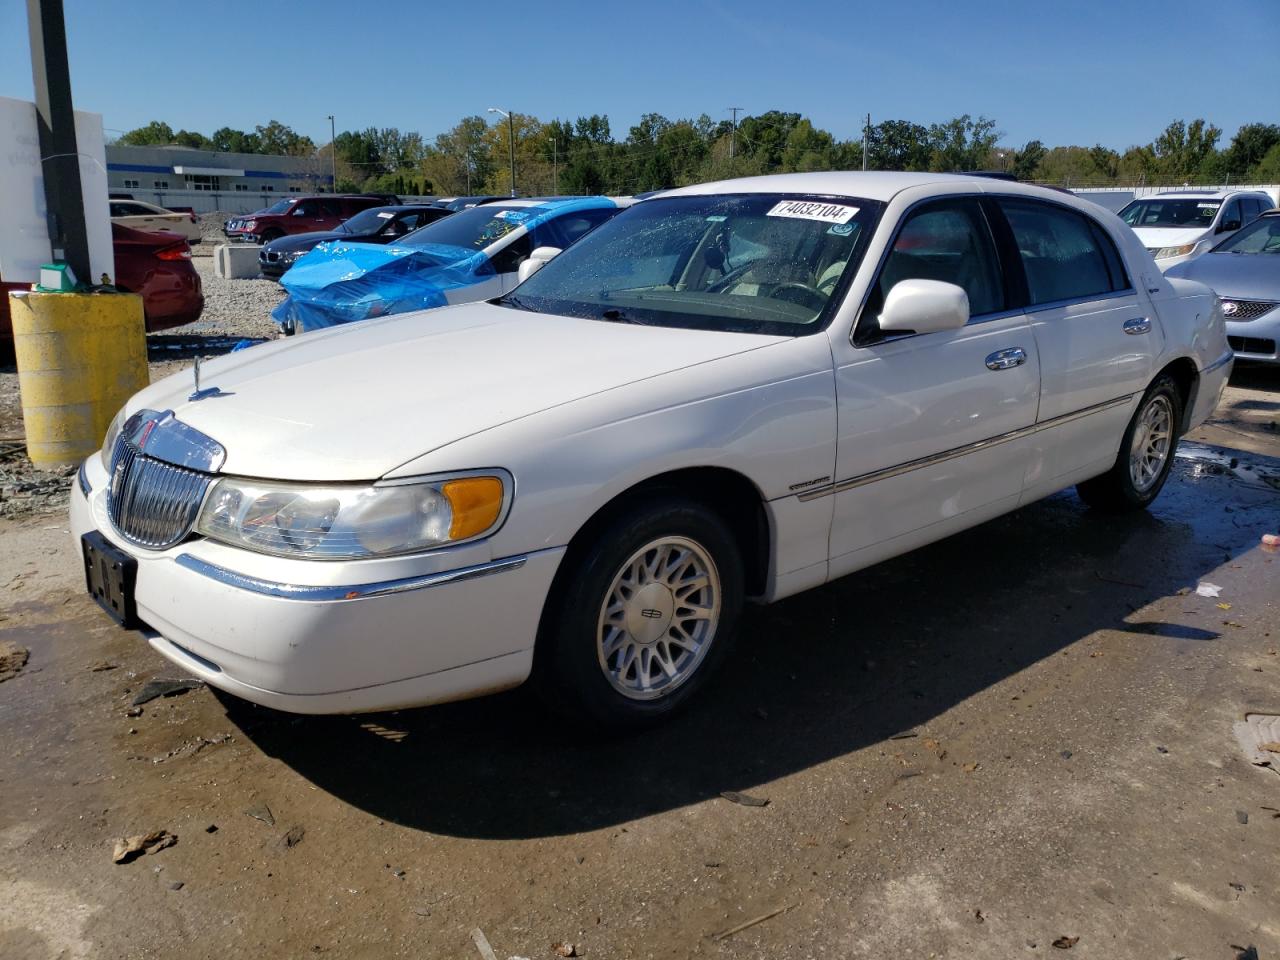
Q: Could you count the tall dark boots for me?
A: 0